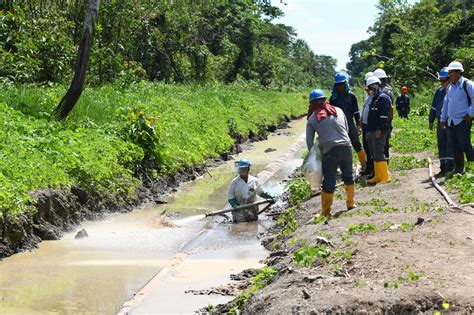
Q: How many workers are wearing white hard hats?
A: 4